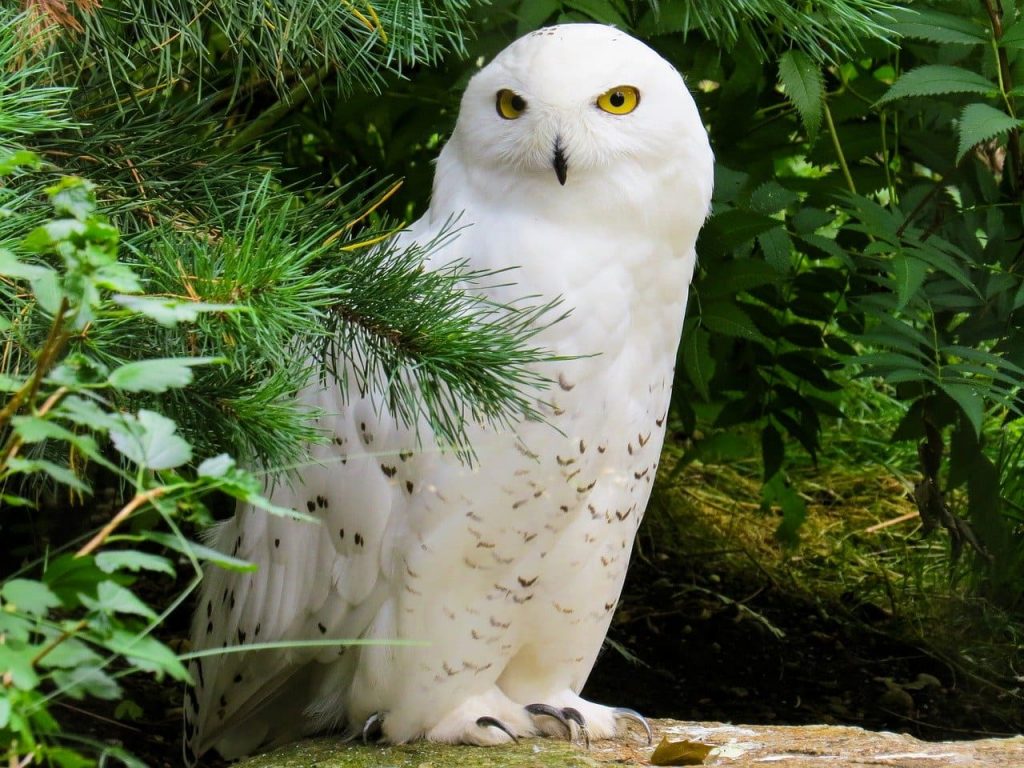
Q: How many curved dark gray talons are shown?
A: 5